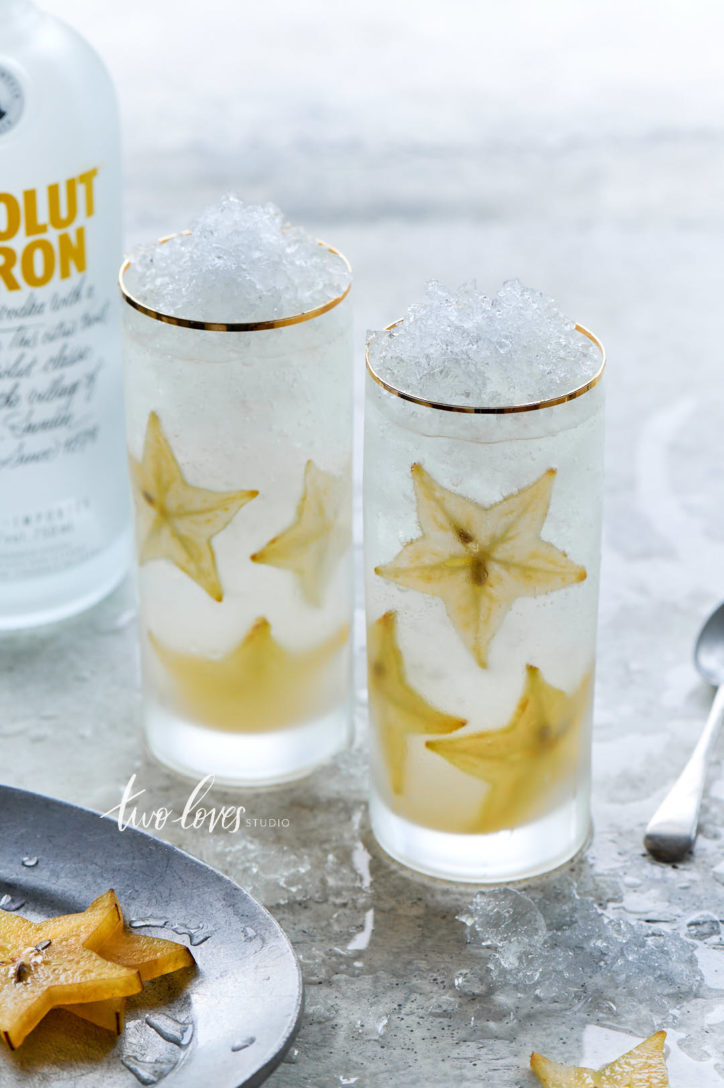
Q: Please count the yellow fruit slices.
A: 9